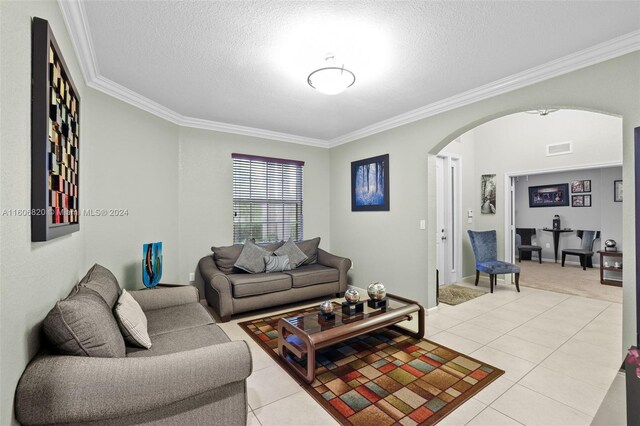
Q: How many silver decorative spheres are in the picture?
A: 3